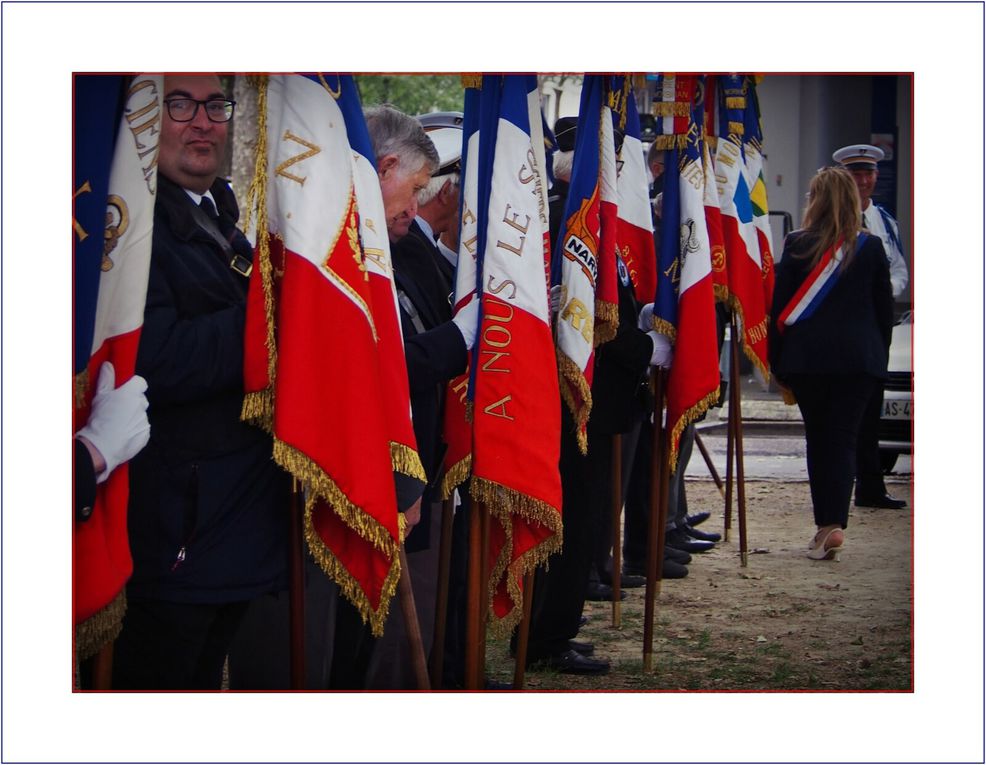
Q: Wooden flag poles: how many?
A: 13